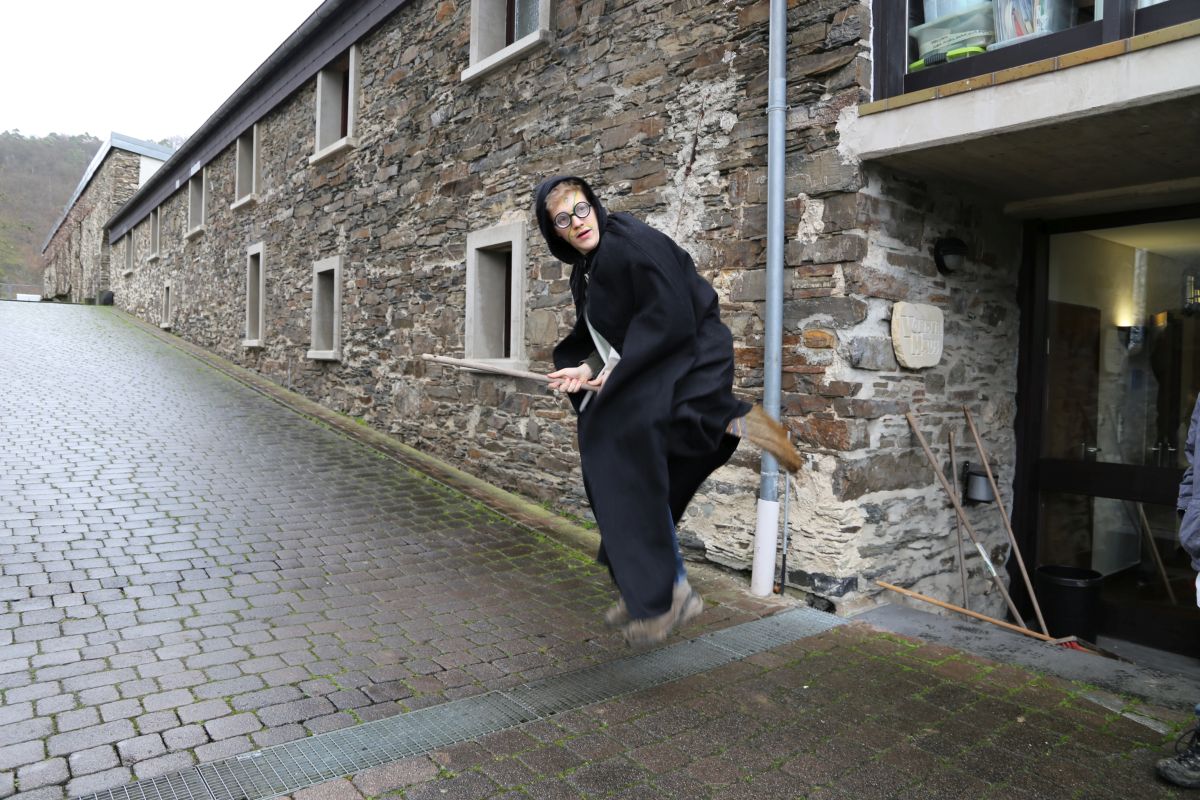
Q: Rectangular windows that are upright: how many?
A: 10